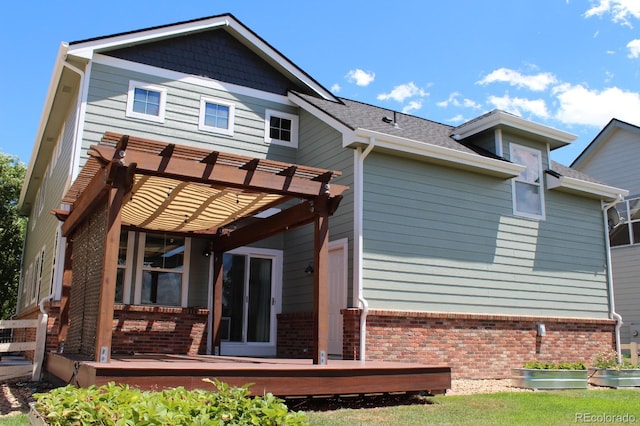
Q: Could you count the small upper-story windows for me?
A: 3